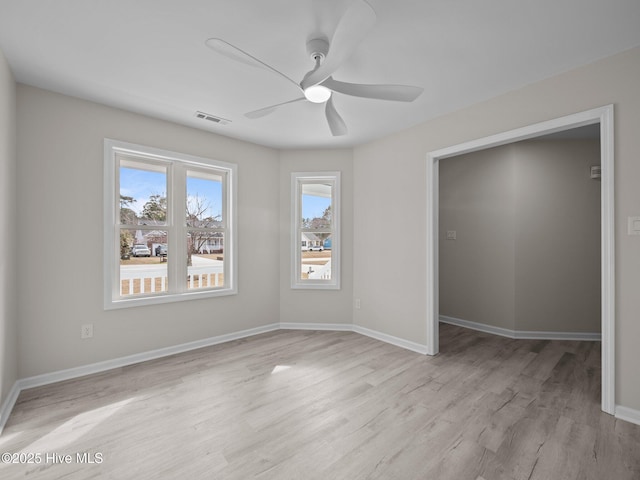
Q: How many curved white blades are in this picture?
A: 5